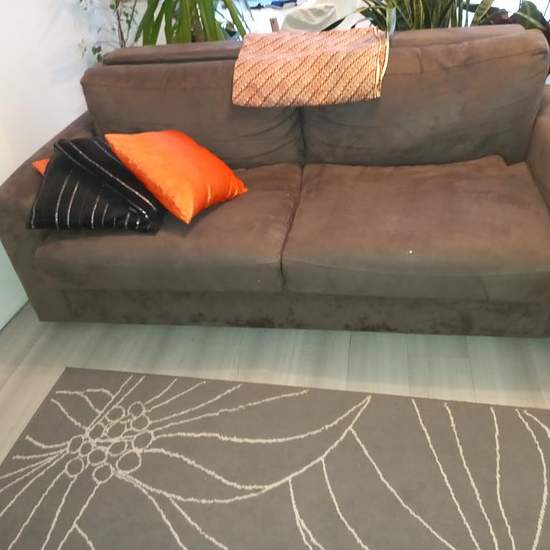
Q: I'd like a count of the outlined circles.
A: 13